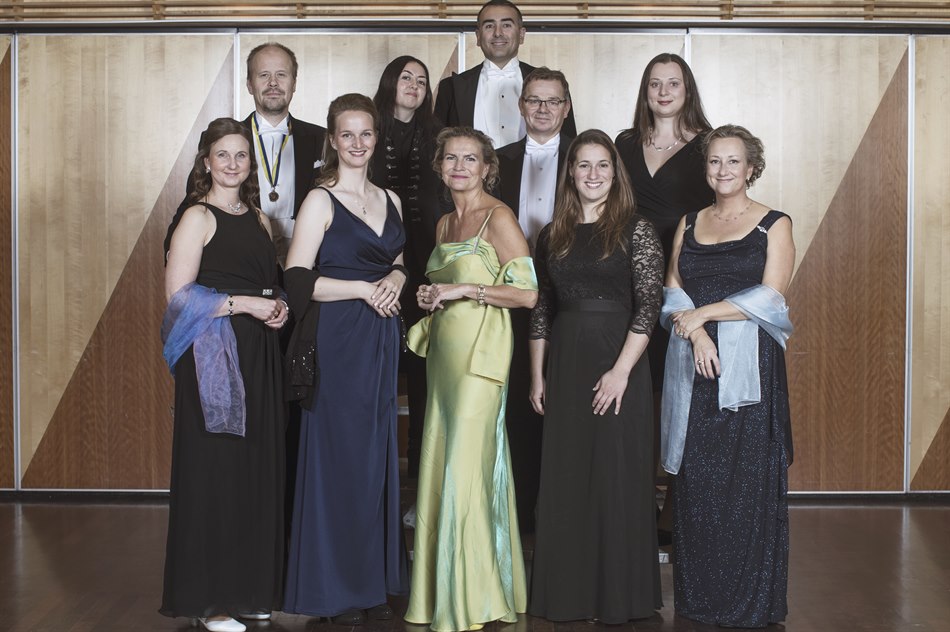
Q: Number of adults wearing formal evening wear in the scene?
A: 10